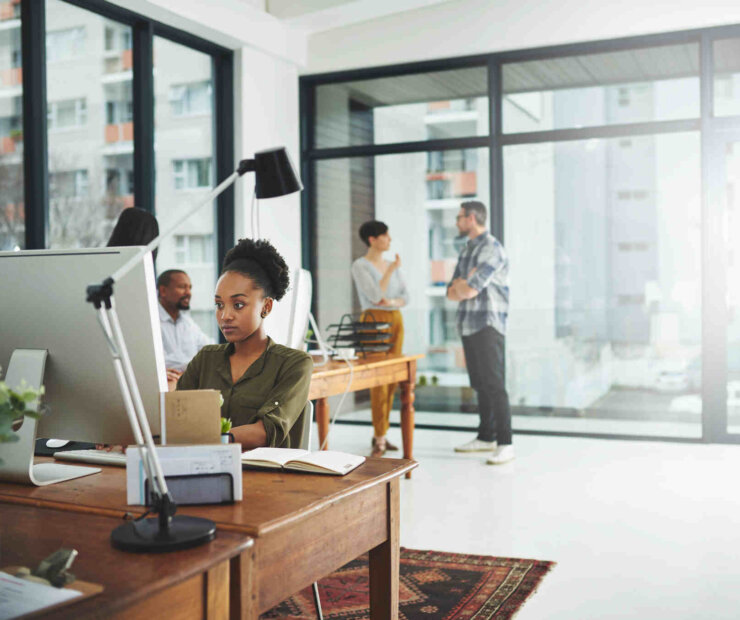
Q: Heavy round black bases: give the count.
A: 1